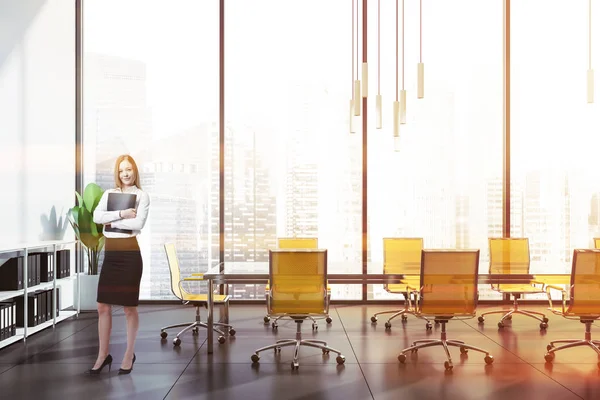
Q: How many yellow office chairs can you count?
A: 8